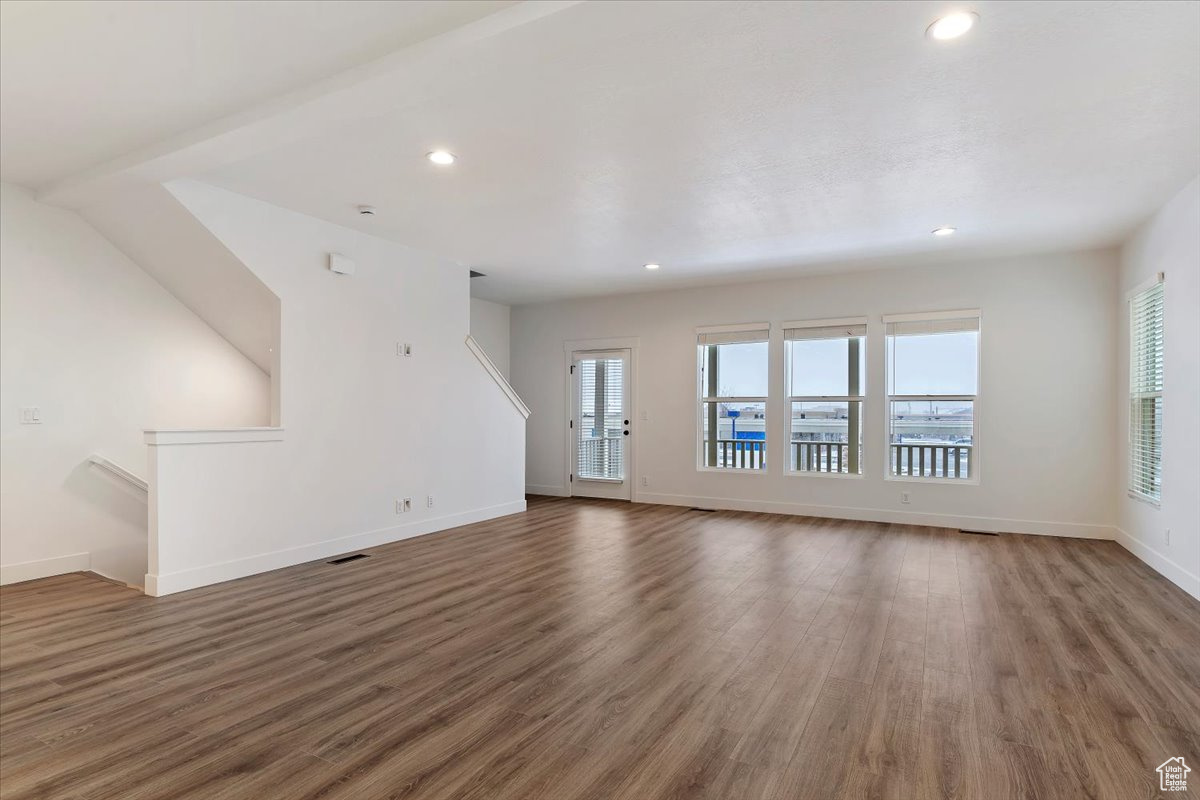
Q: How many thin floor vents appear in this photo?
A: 3